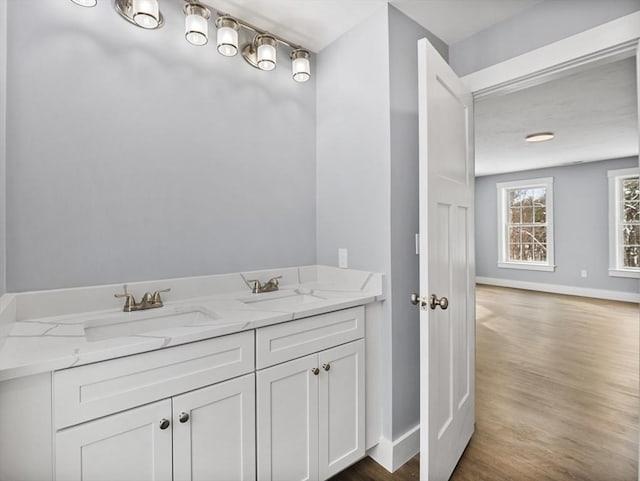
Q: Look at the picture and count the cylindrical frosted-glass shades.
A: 6